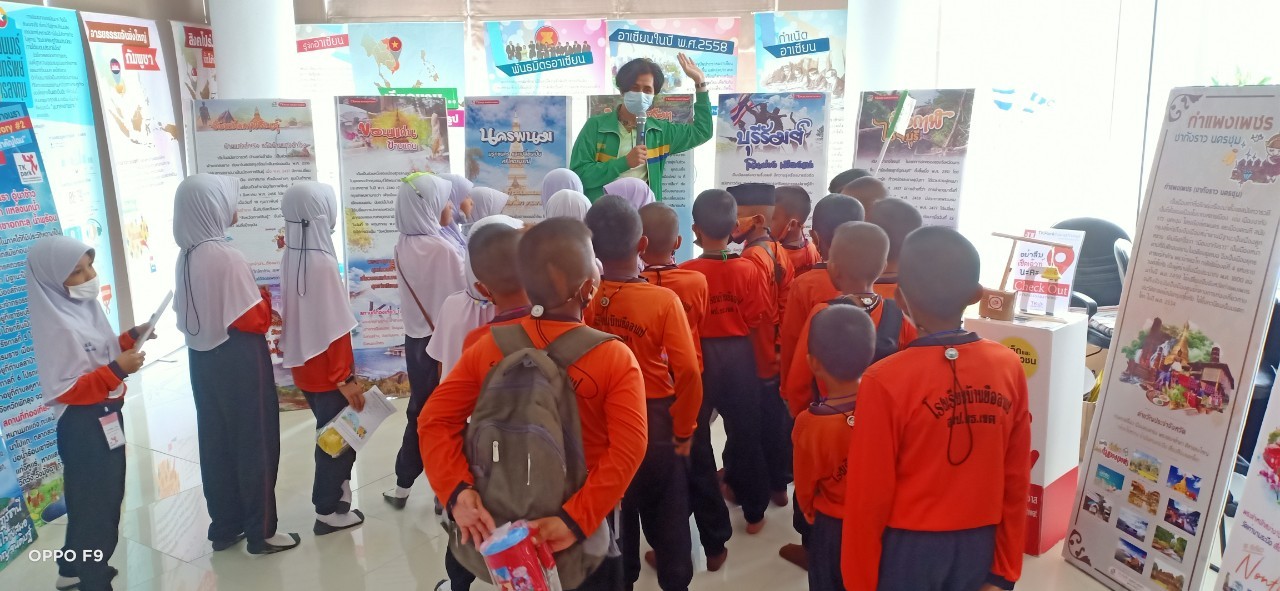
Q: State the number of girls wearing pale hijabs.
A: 10